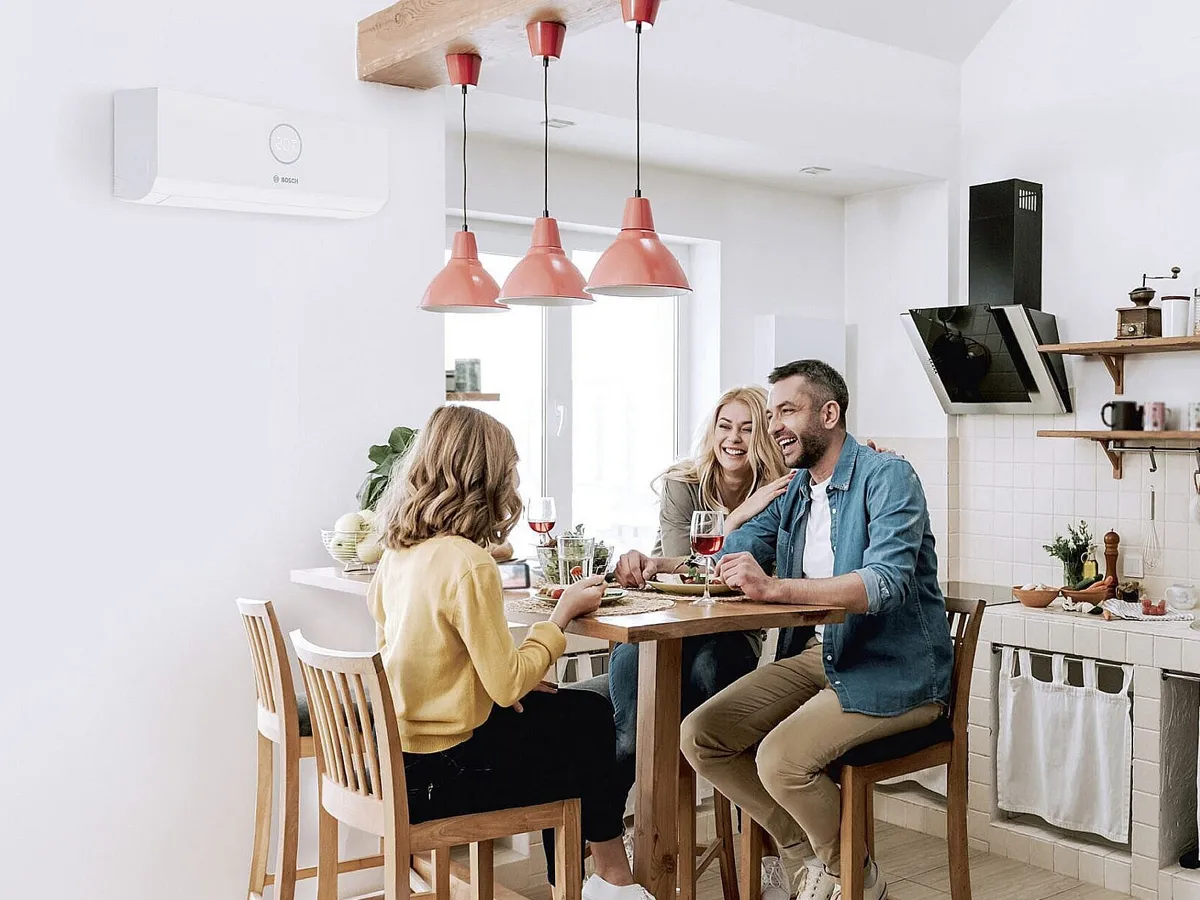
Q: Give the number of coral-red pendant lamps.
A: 3